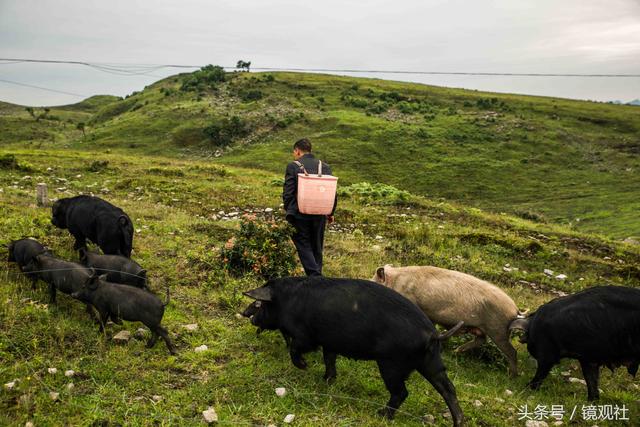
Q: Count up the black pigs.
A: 7